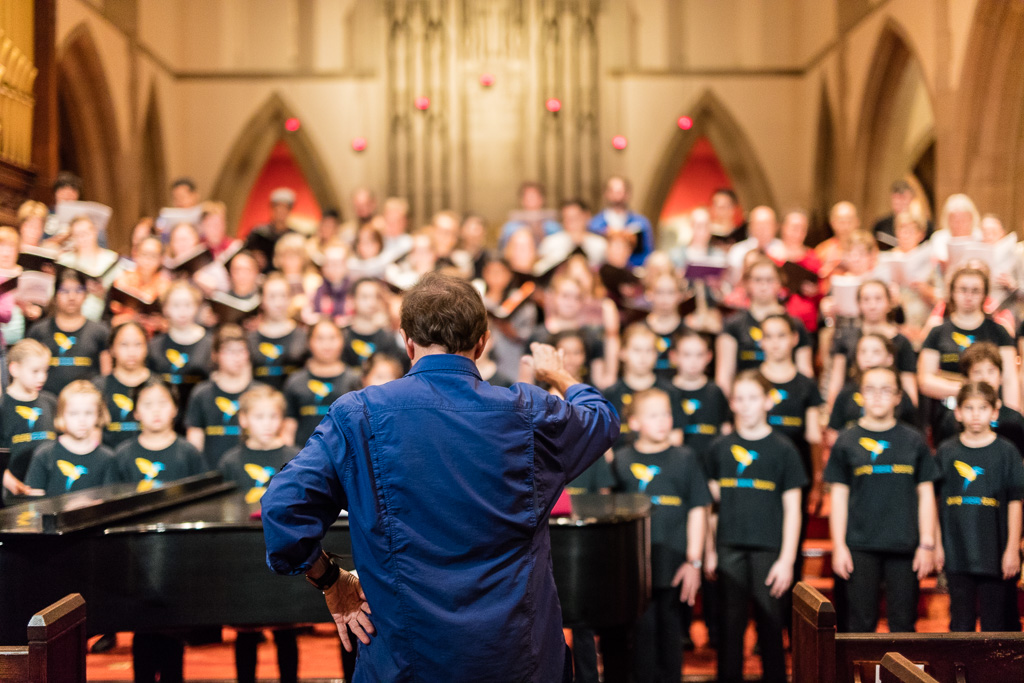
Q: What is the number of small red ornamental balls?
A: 7